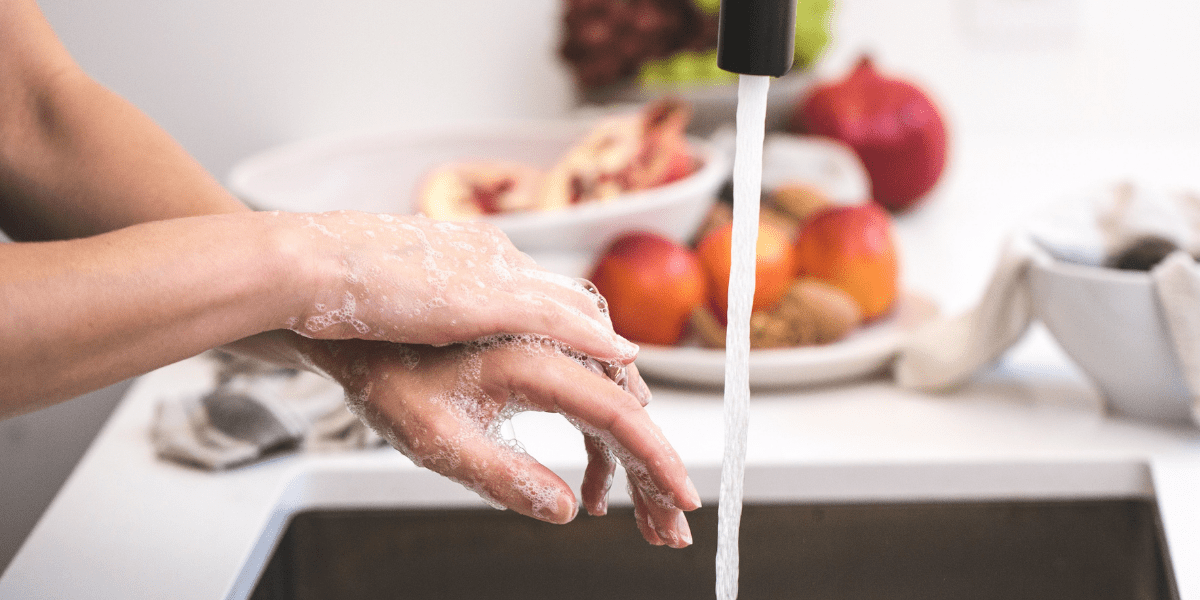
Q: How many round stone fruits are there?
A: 3